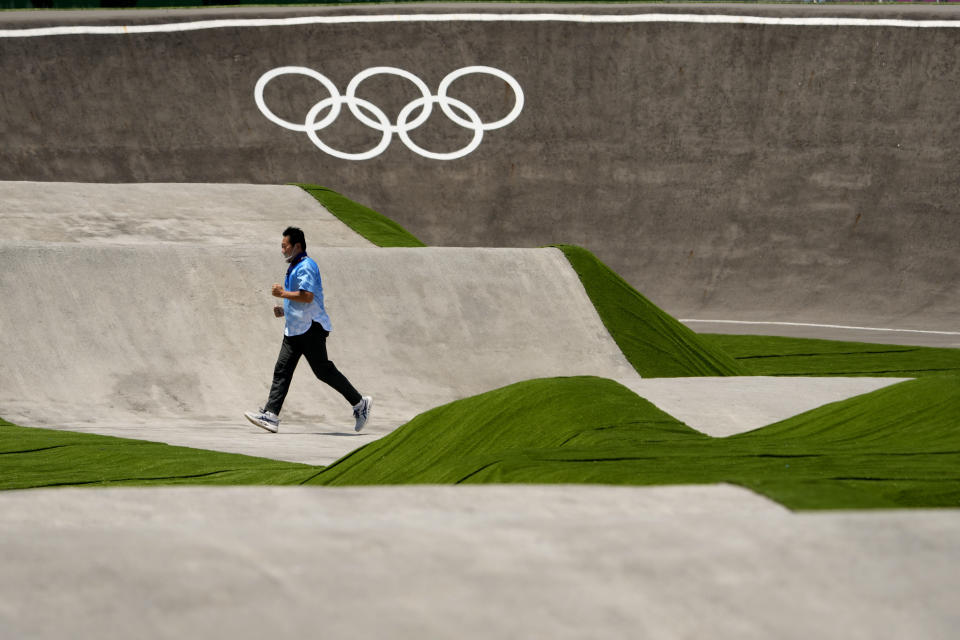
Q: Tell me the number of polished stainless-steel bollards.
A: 0